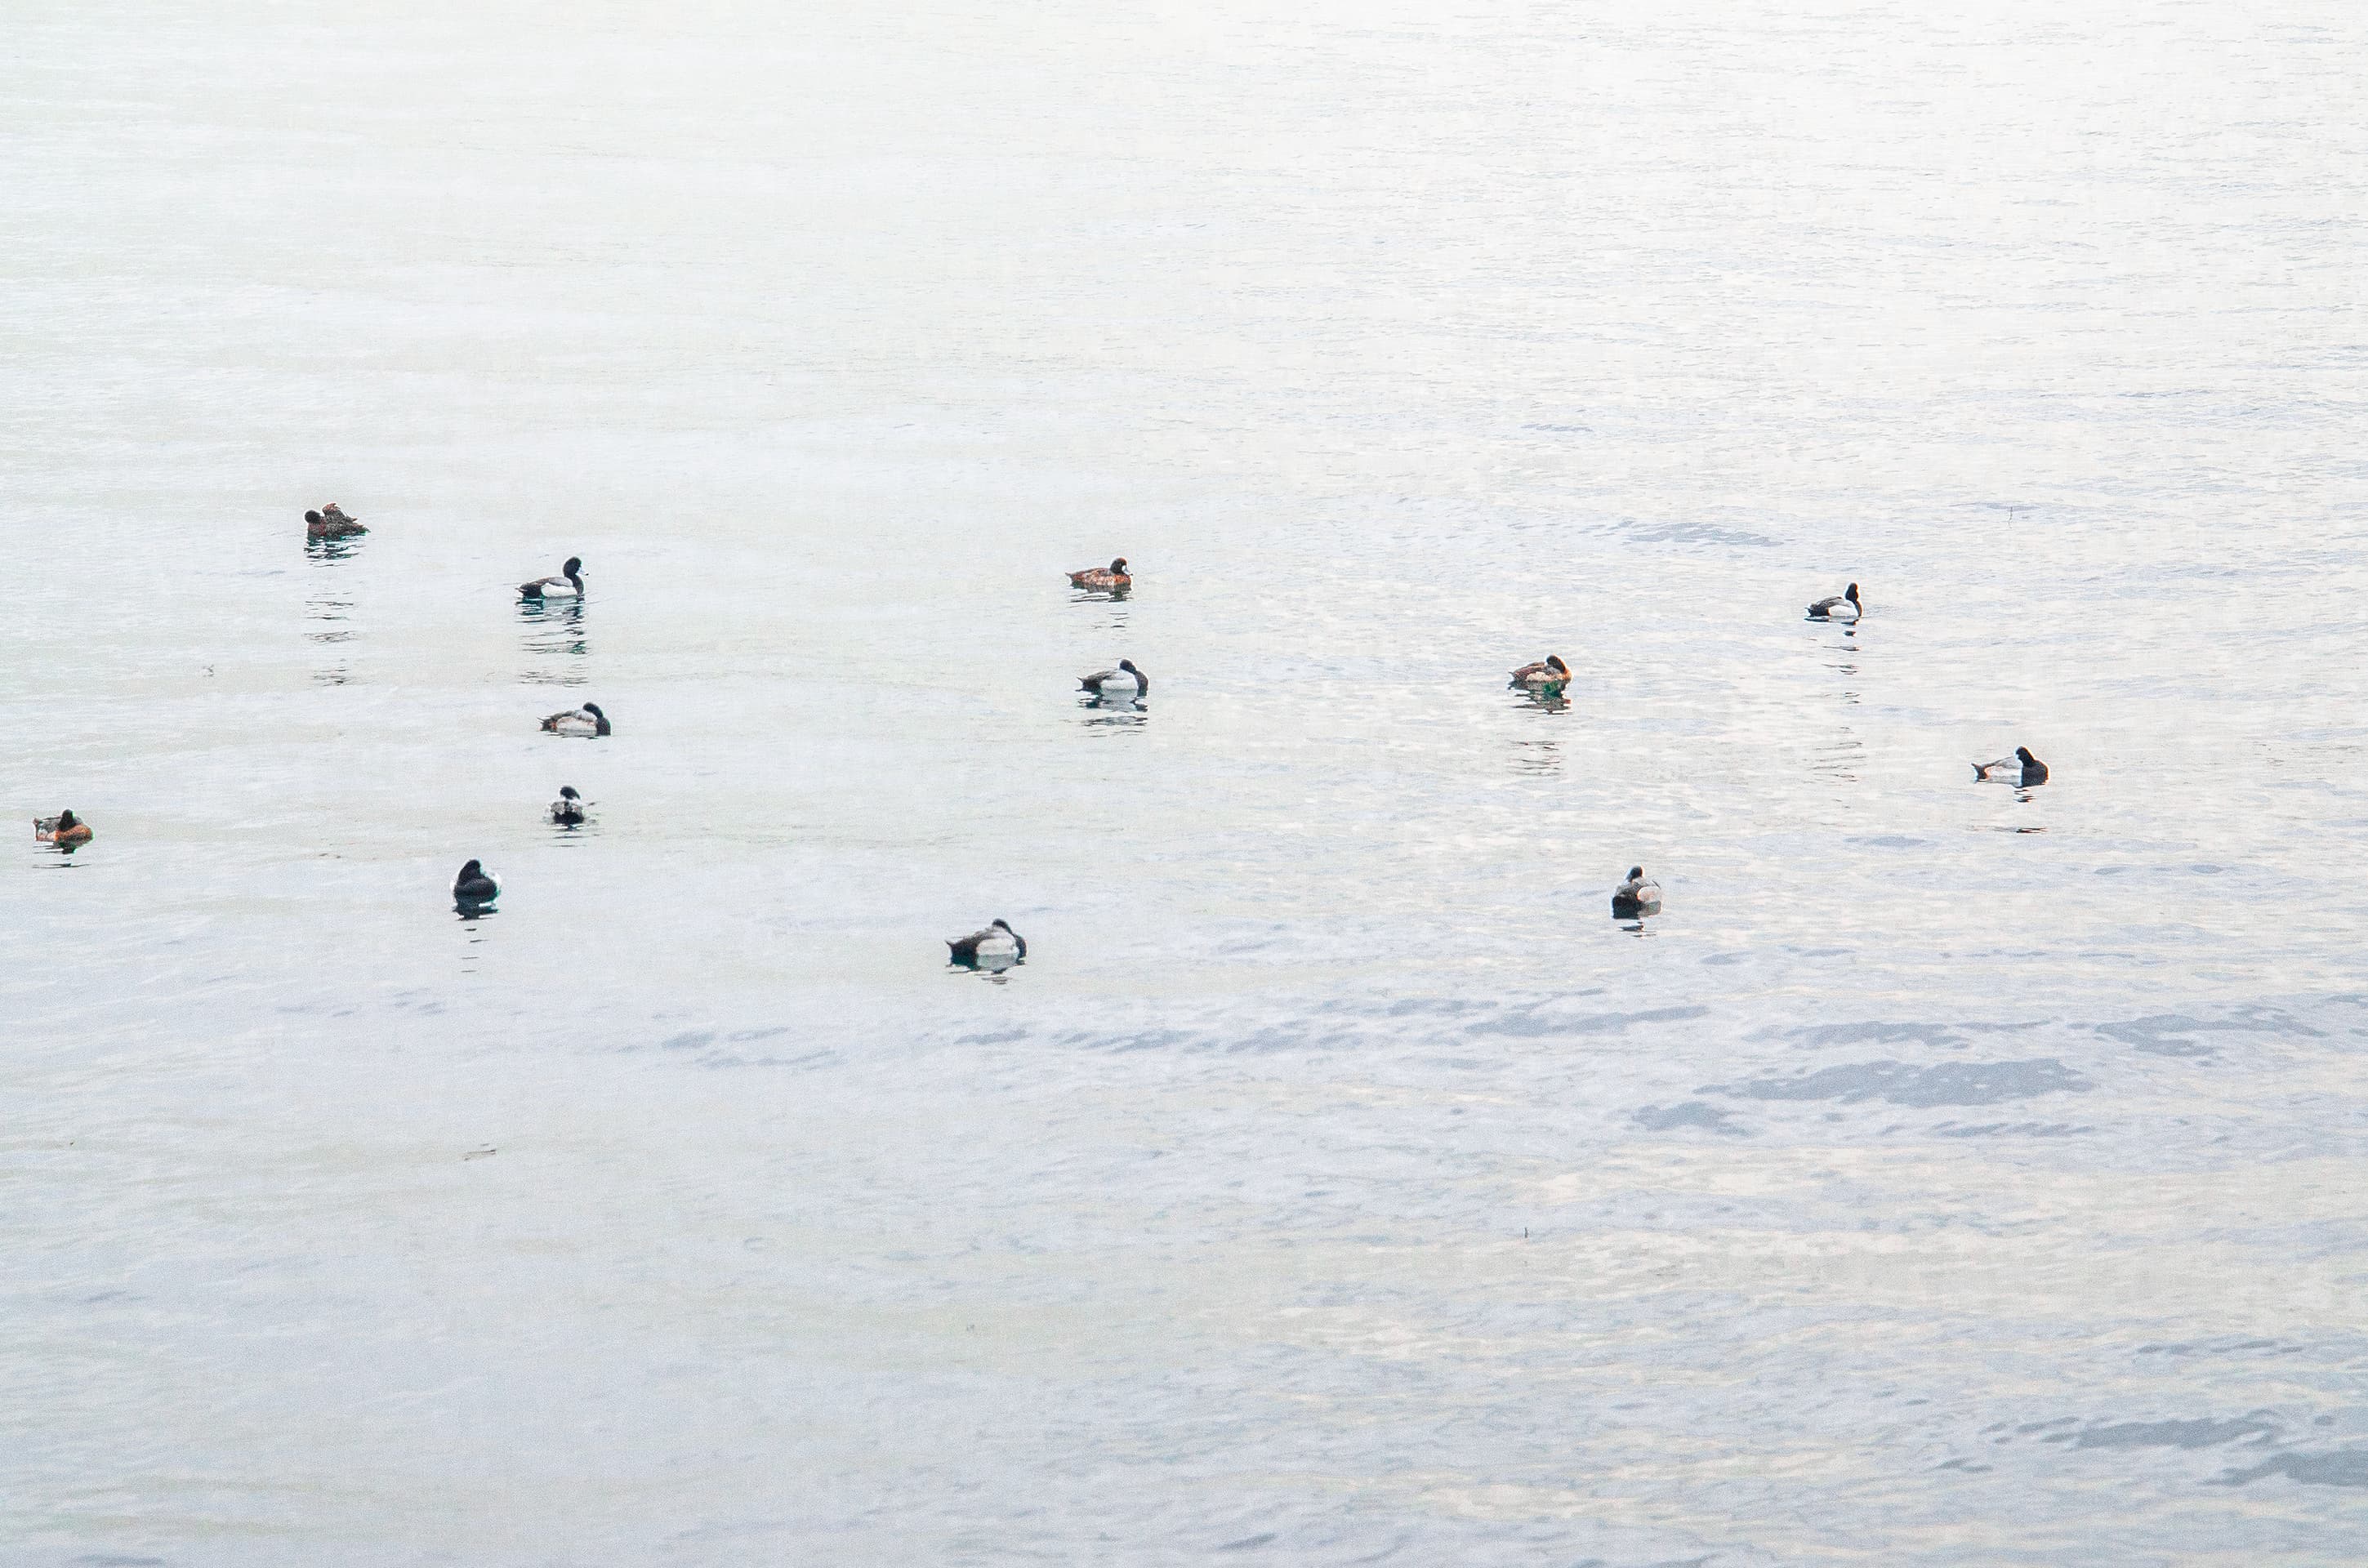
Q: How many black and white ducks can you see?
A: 9